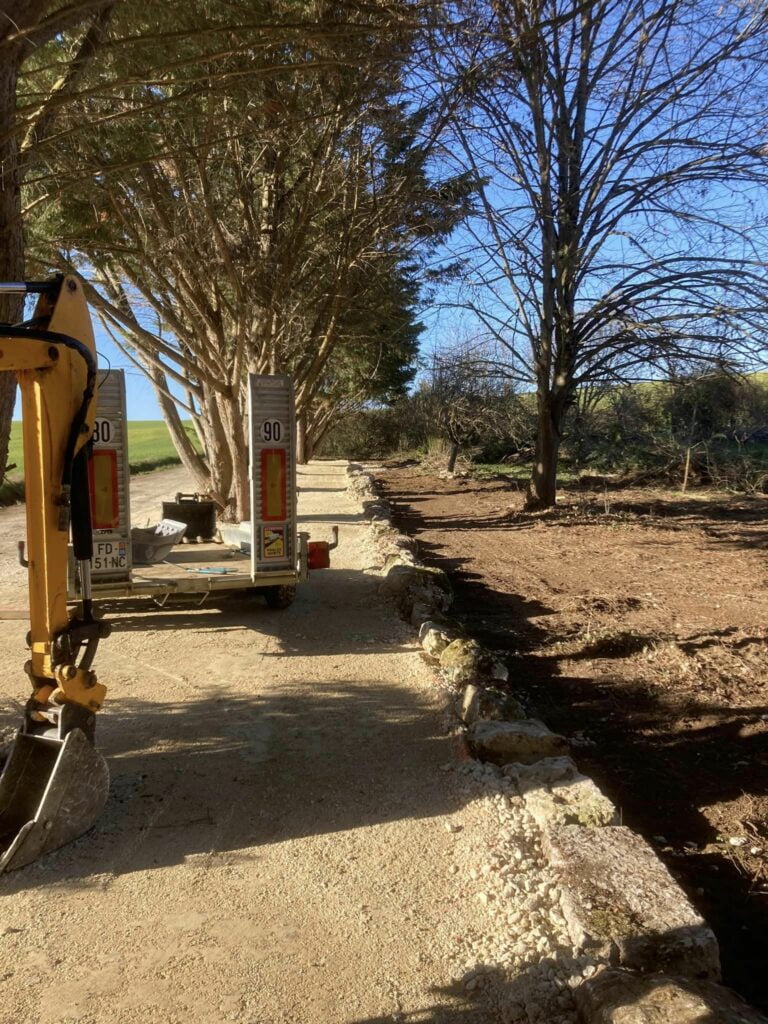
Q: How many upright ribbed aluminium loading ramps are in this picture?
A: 2